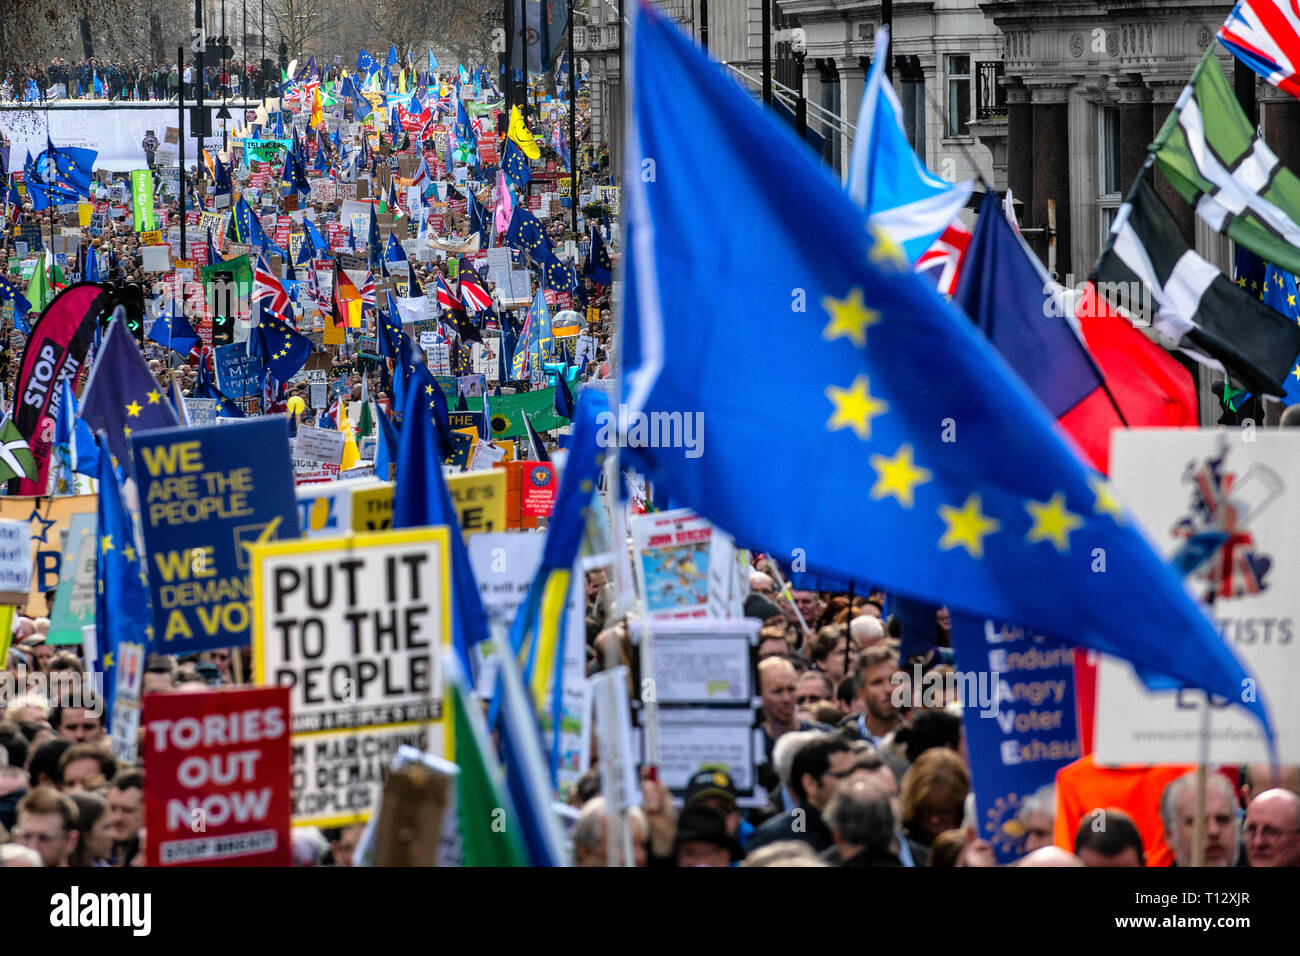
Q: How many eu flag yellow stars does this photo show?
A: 7